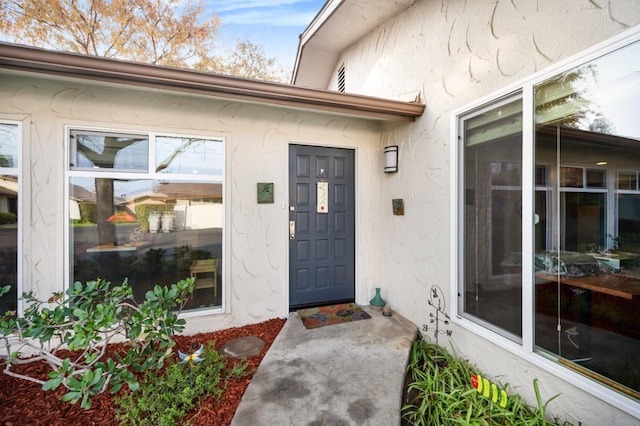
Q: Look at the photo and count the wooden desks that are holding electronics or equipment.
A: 1